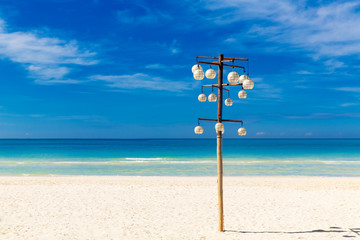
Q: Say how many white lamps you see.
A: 13